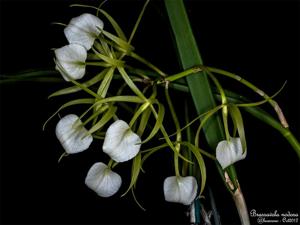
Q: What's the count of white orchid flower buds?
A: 7